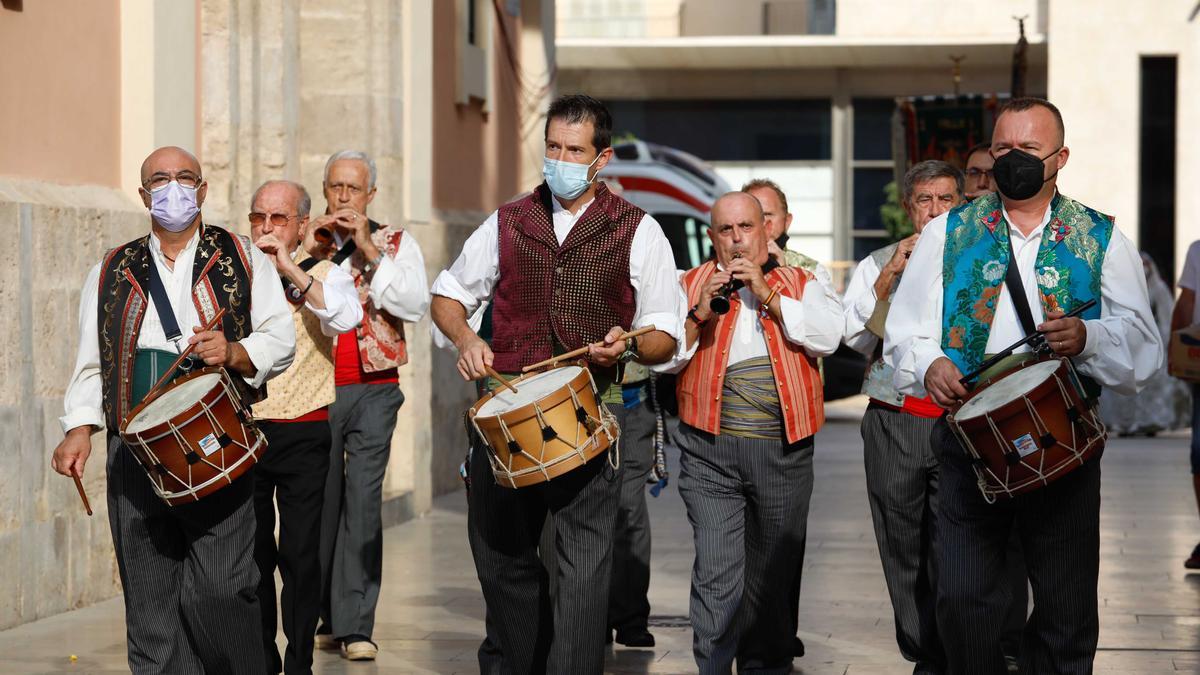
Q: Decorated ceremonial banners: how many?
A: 1